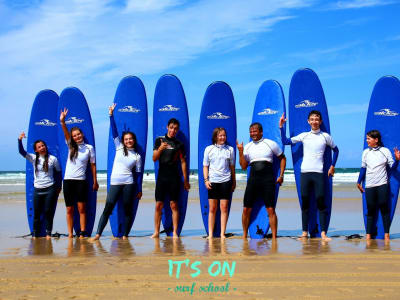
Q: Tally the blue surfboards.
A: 8